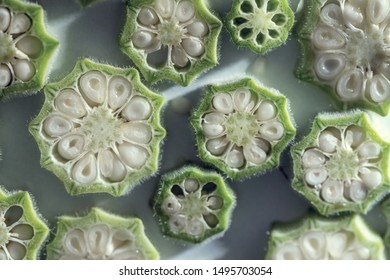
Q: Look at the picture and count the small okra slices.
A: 2